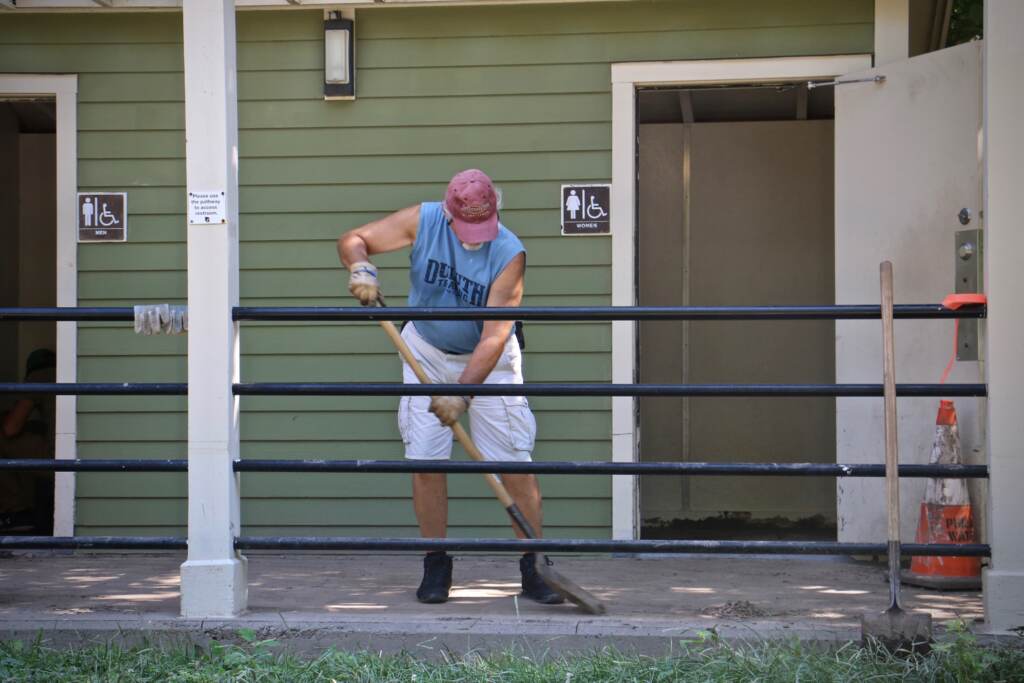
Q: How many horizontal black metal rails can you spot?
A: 4